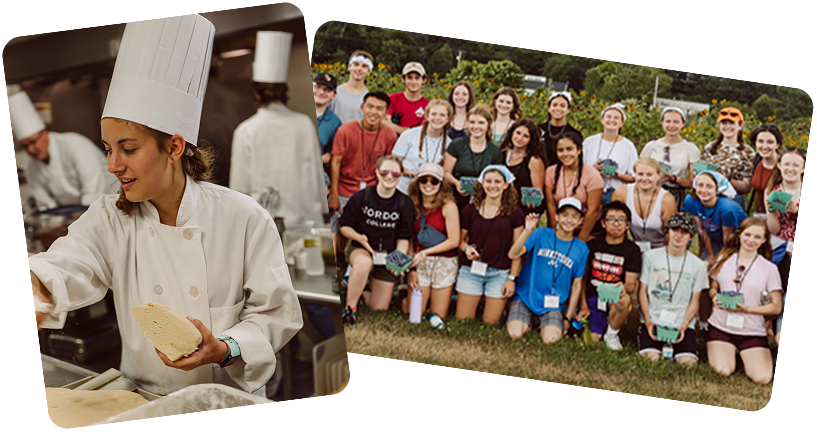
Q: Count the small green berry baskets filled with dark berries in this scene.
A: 10